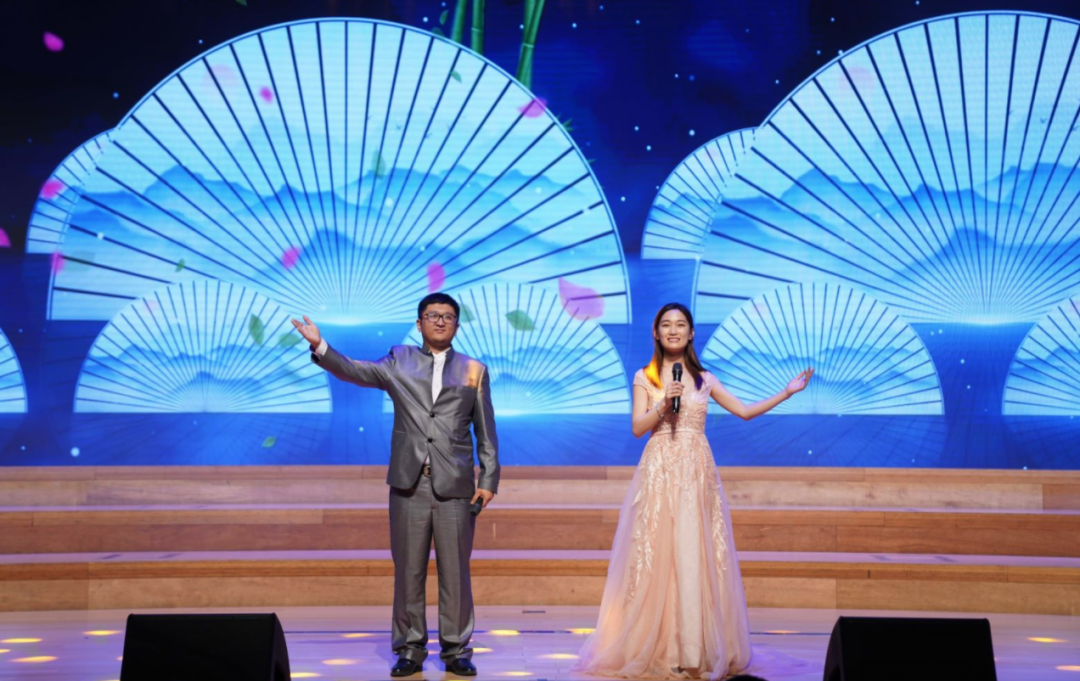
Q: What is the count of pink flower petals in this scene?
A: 9